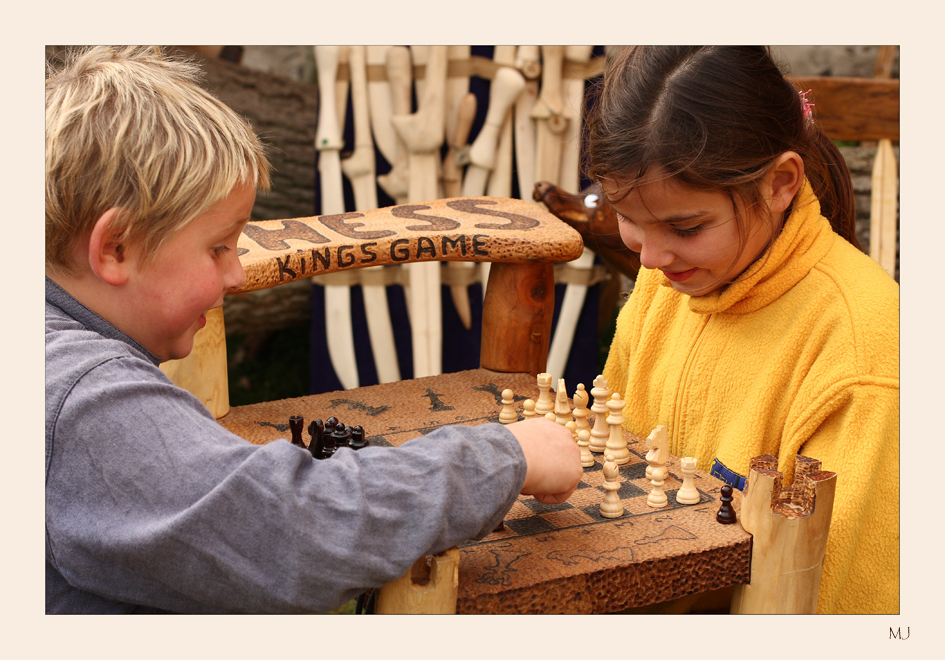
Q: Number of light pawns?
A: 6